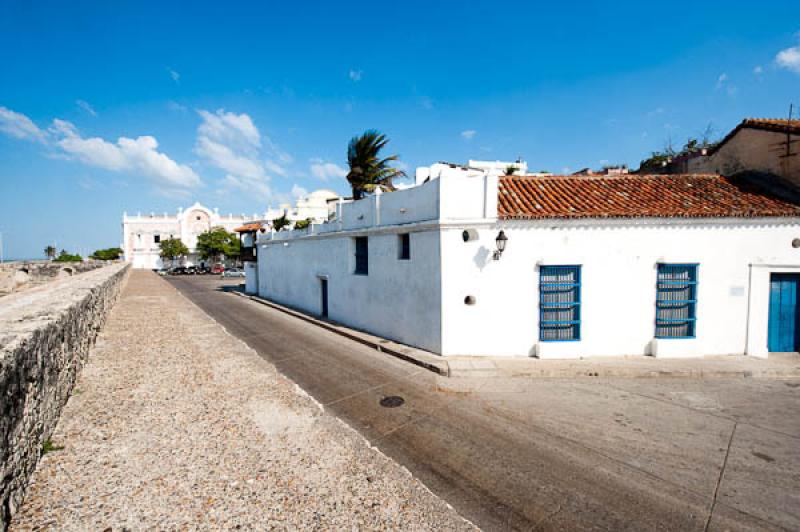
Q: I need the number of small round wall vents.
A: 3